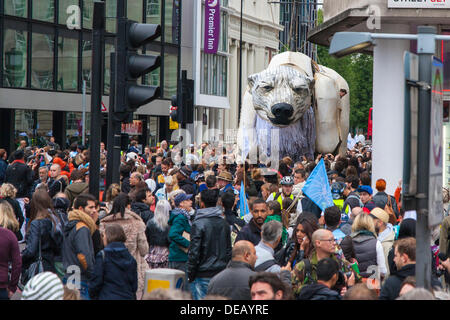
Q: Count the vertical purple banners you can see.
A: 1